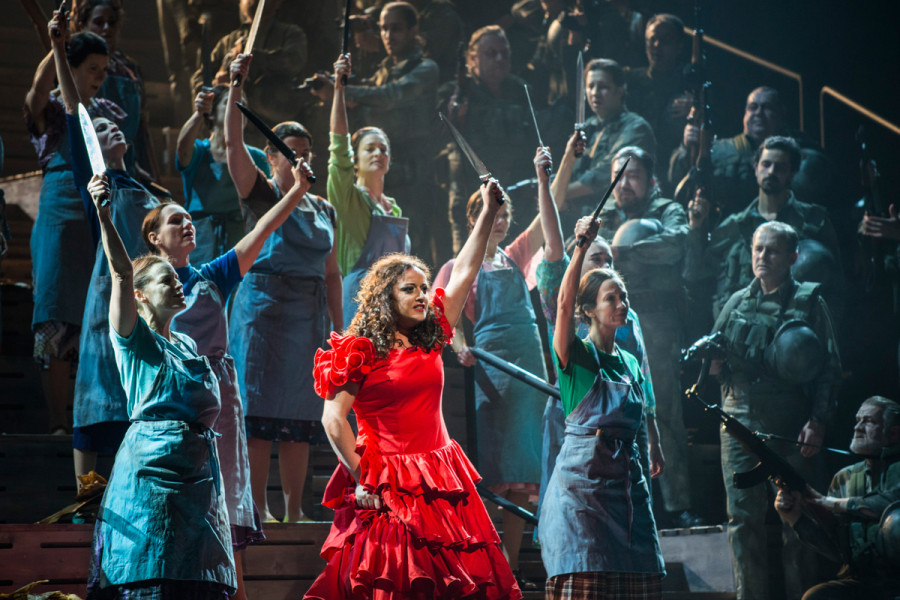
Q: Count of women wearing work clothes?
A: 11